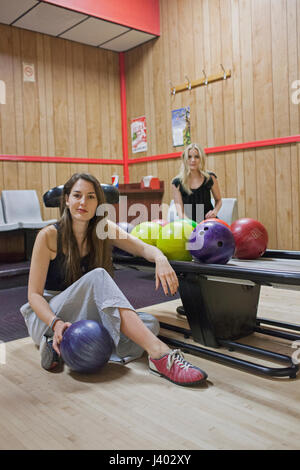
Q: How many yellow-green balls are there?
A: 2